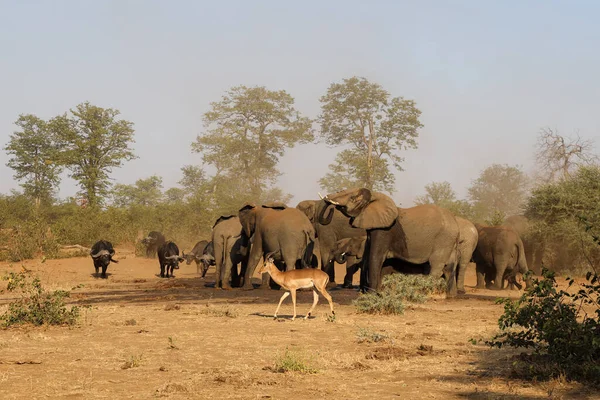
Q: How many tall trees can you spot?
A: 4